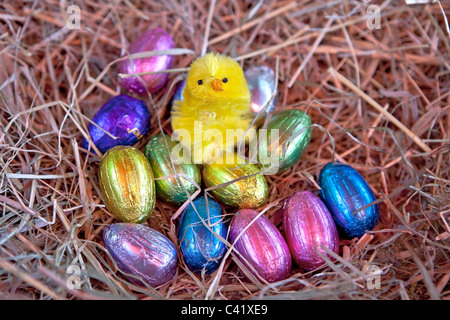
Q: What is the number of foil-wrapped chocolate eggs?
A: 13